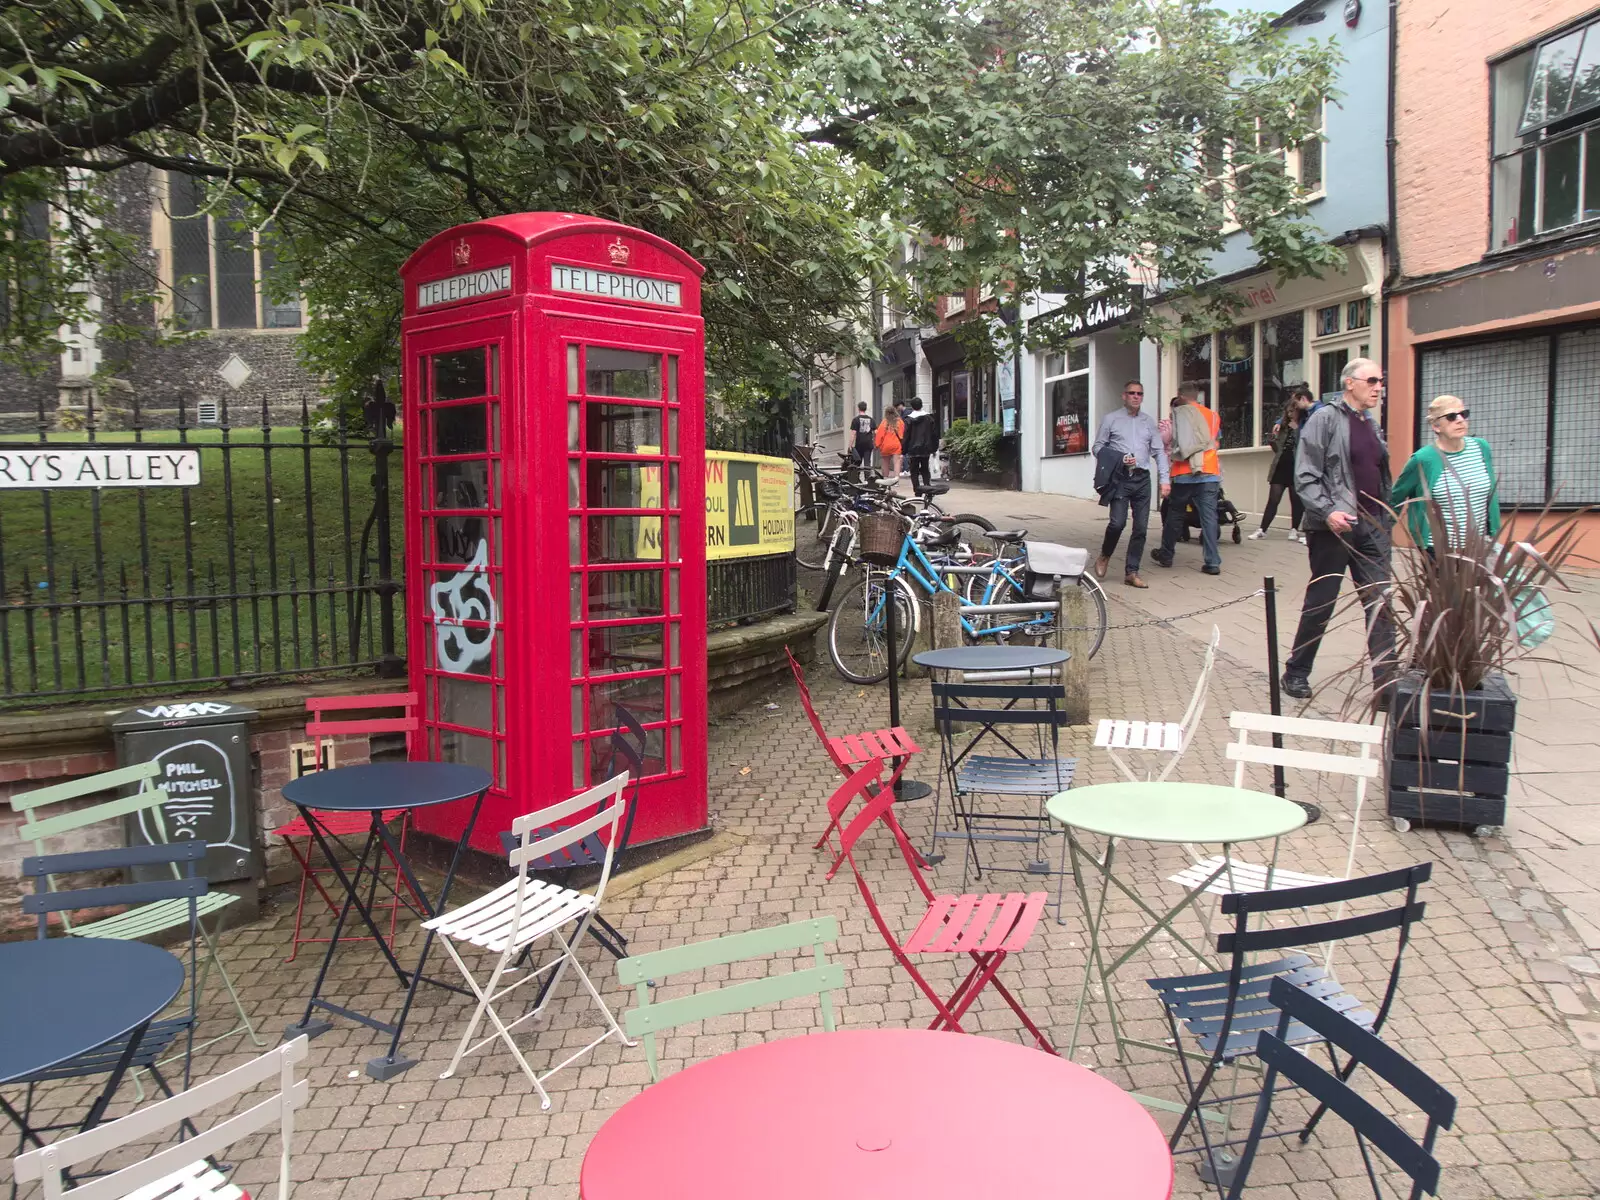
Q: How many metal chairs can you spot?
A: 14